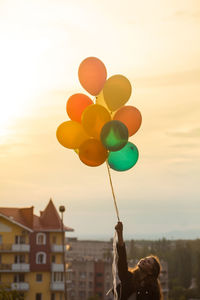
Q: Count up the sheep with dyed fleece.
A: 0